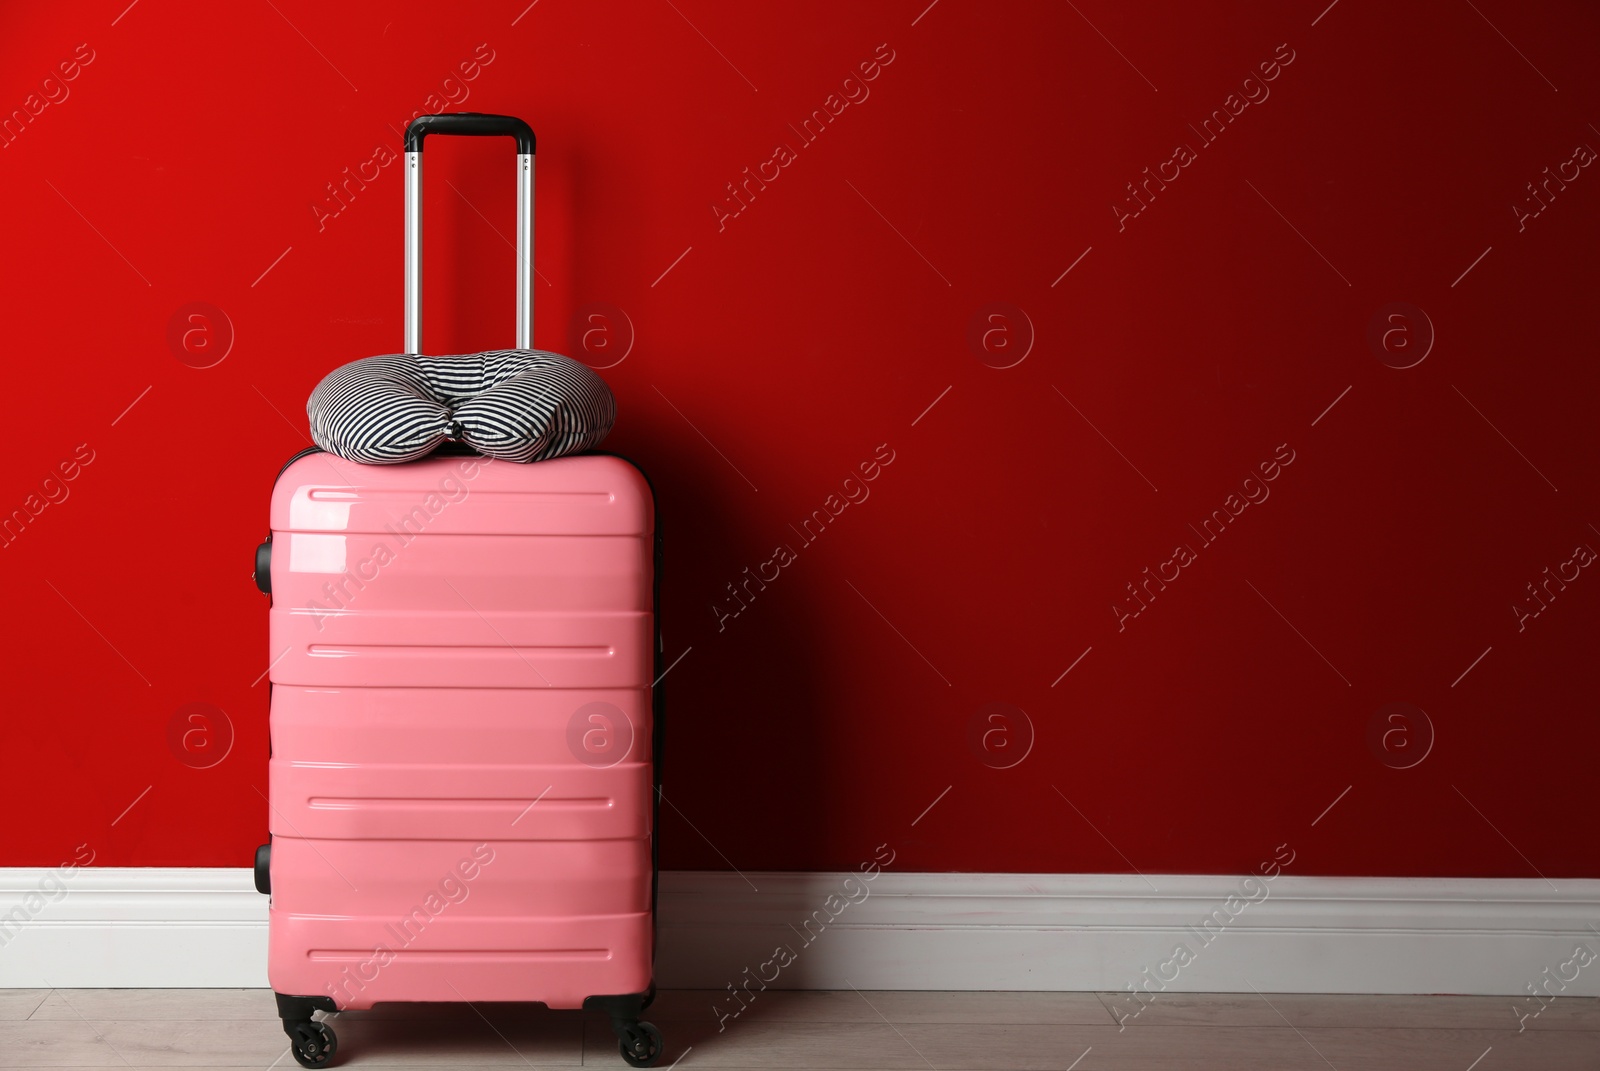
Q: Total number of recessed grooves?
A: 4